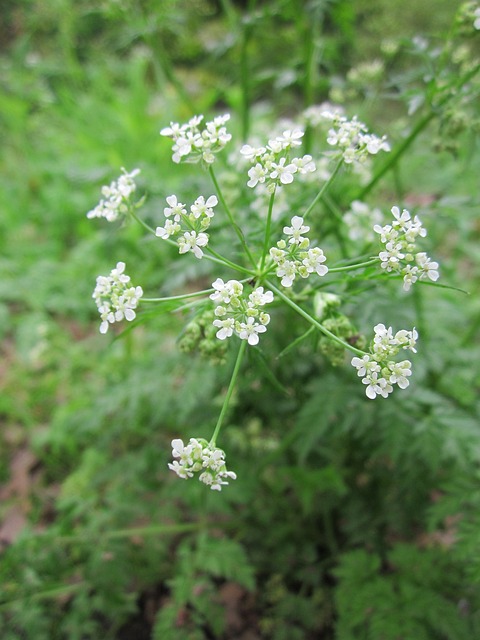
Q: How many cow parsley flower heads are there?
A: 11